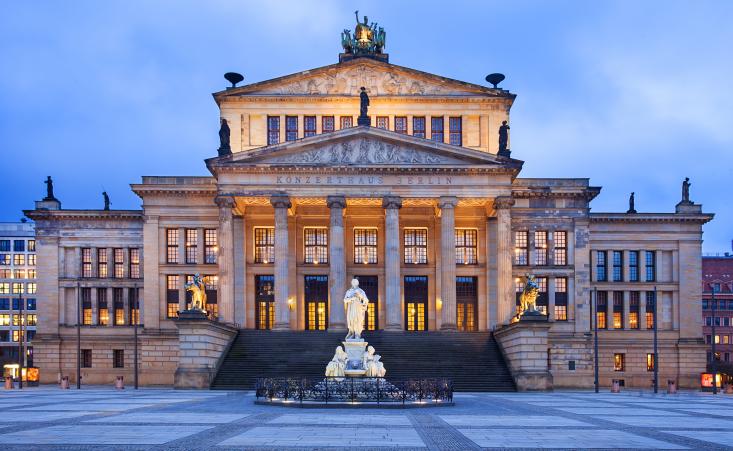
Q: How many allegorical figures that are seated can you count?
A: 2